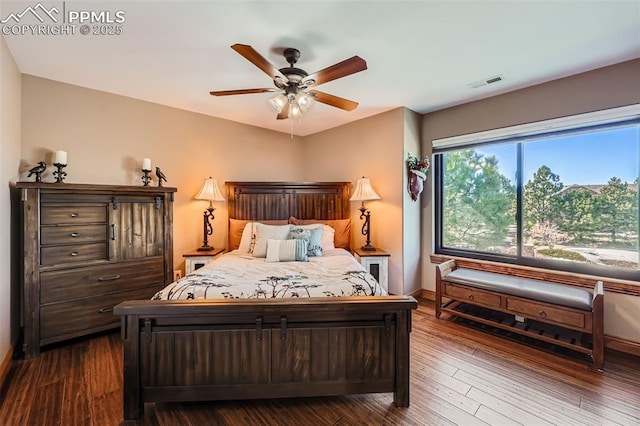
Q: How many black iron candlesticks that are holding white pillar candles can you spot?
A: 2